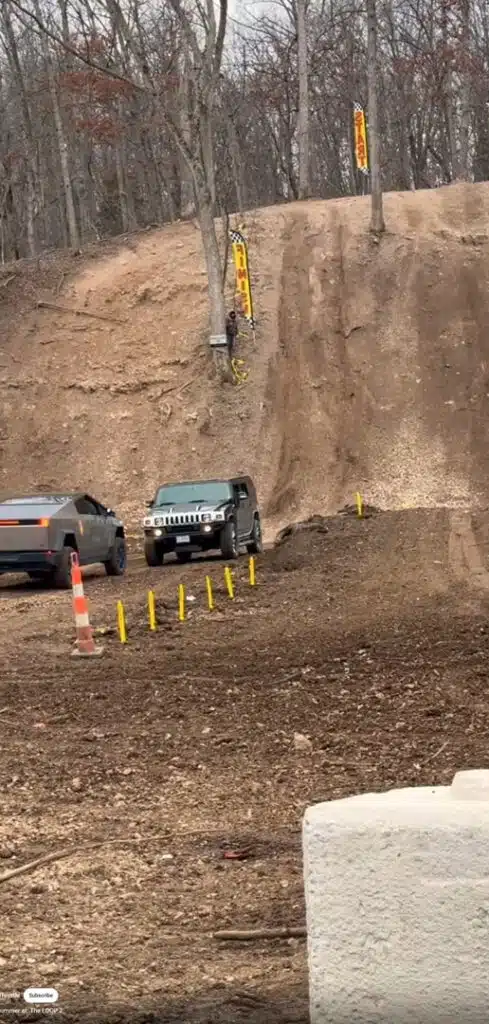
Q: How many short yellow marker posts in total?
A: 7